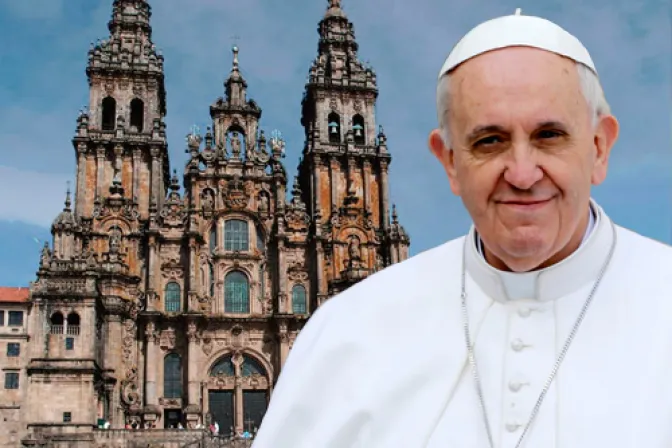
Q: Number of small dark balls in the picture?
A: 0